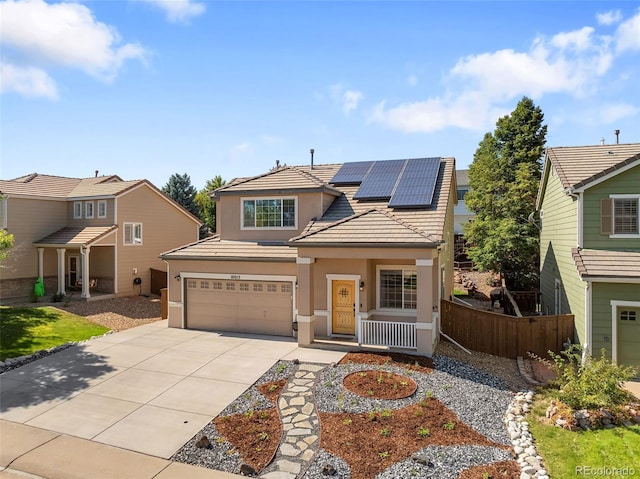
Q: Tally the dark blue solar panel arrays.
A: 3